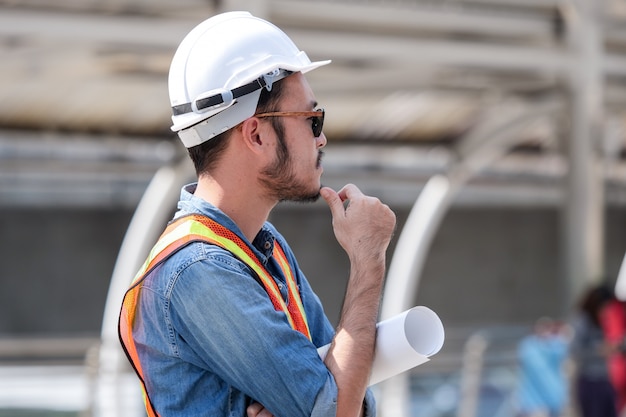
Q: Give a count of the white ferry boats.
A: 0